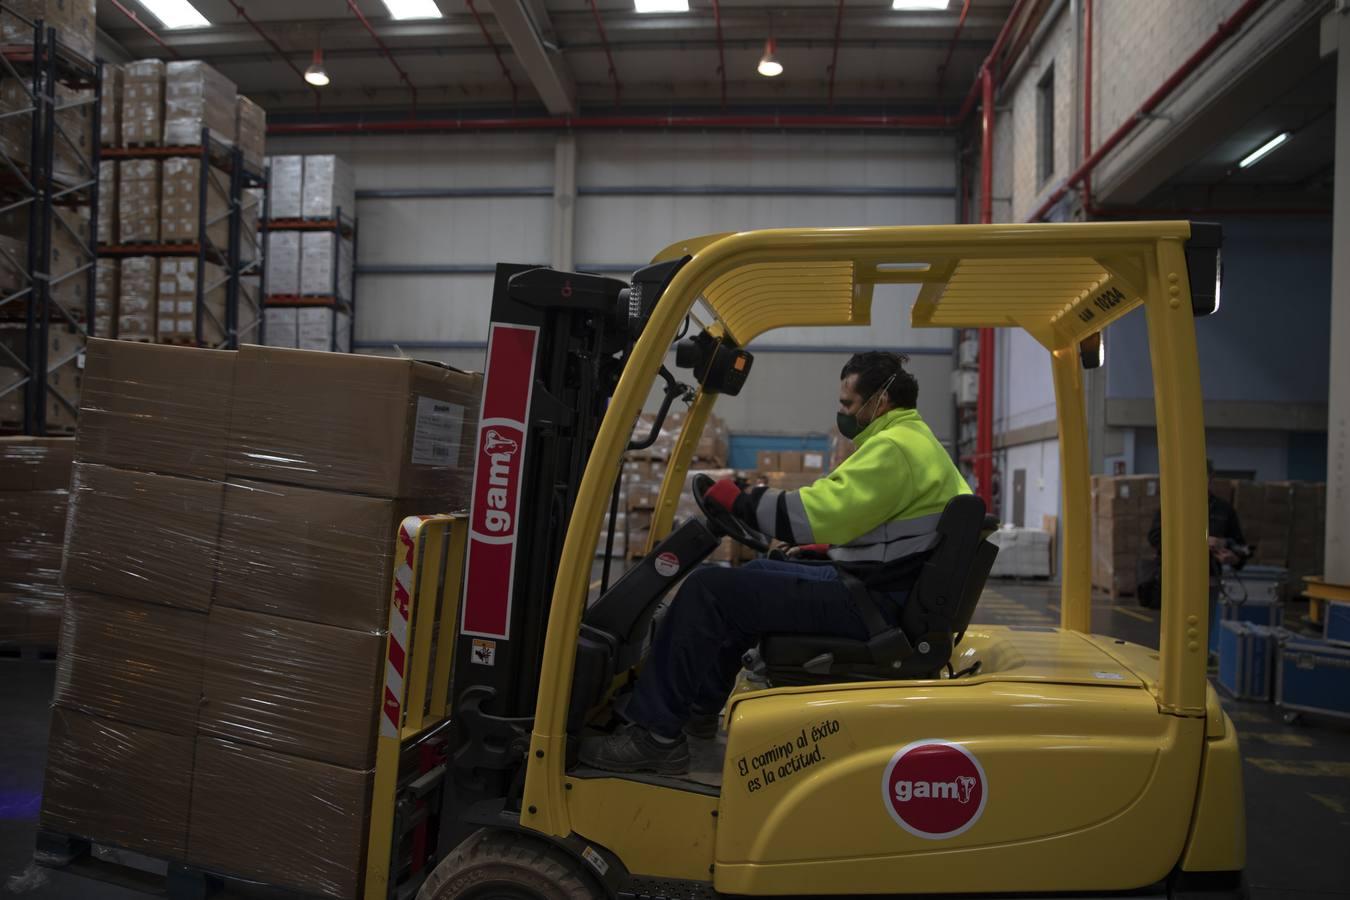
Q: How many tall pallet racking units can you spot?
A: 3